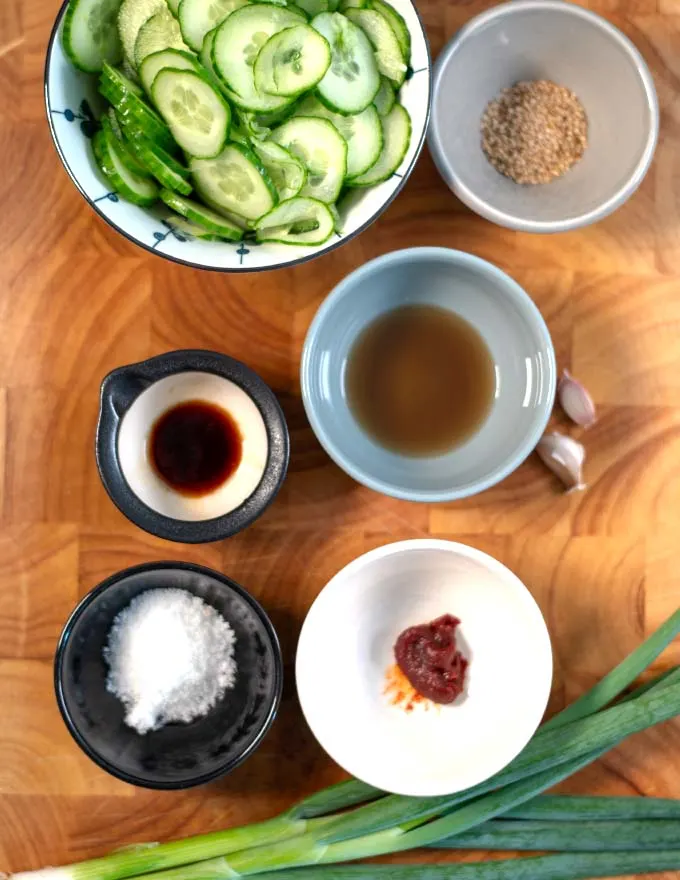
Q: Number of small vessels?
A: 5